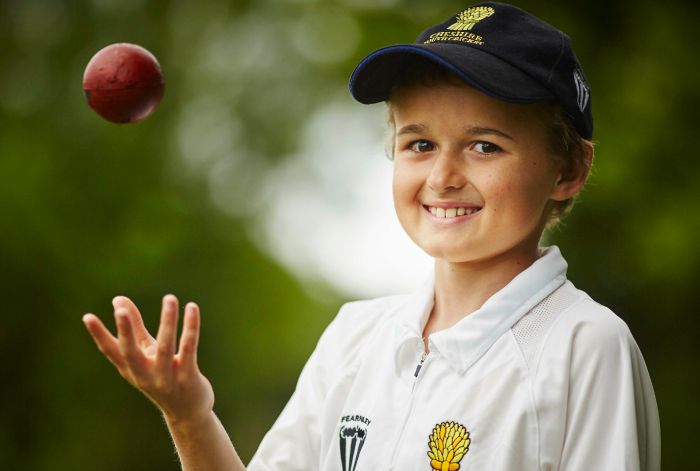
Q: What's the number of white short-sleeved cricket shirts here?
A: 1